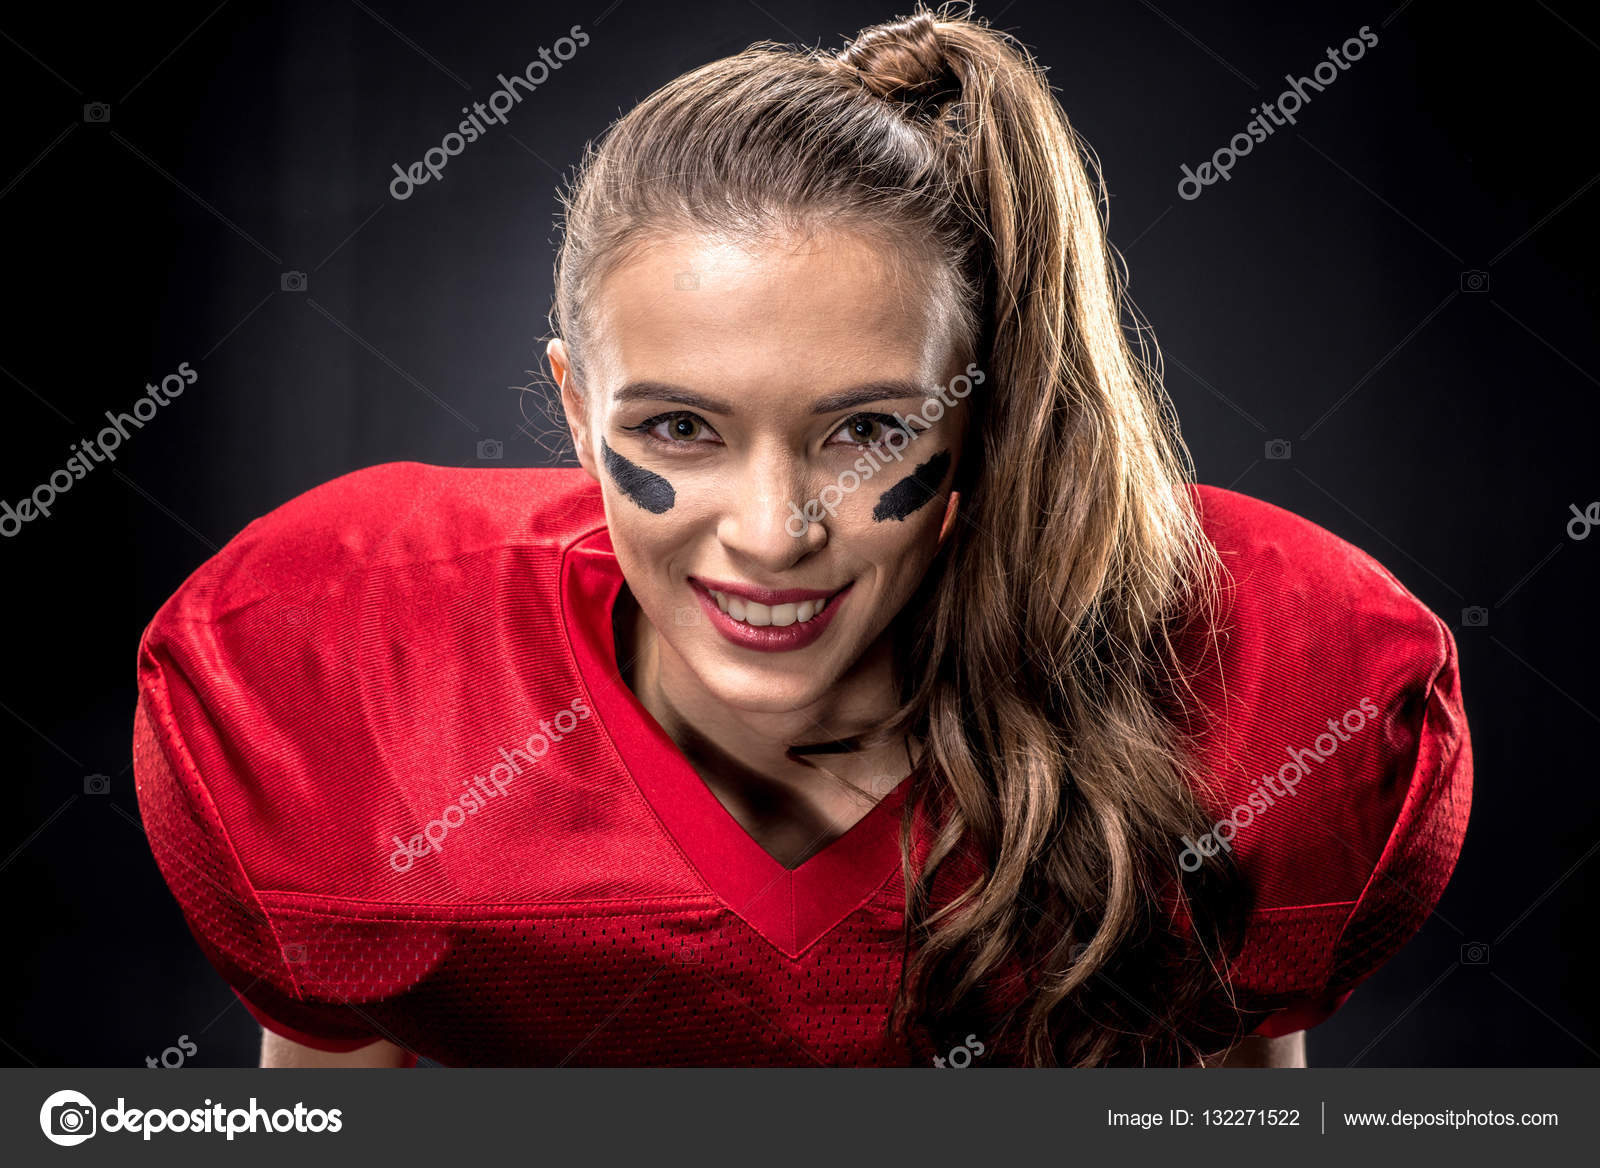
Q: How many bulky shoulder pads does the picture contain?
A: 2